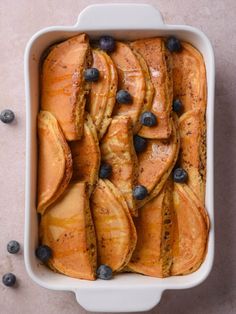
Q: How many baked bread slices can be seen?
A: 14